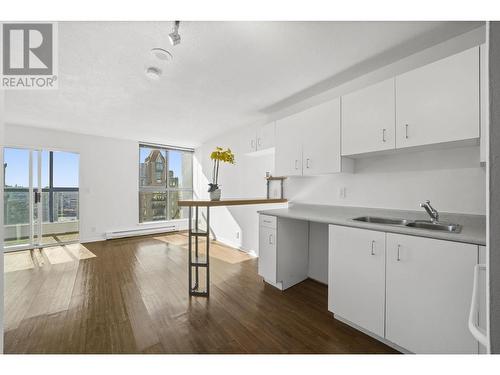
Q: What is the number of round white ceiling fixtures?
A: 2